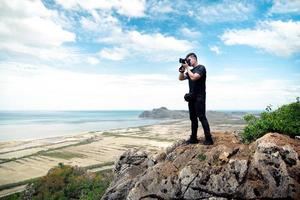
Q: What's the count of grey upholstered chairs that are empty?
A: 0